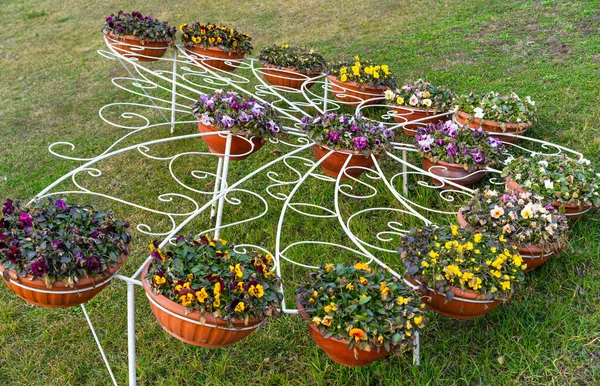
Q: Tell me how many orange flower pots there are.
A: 15